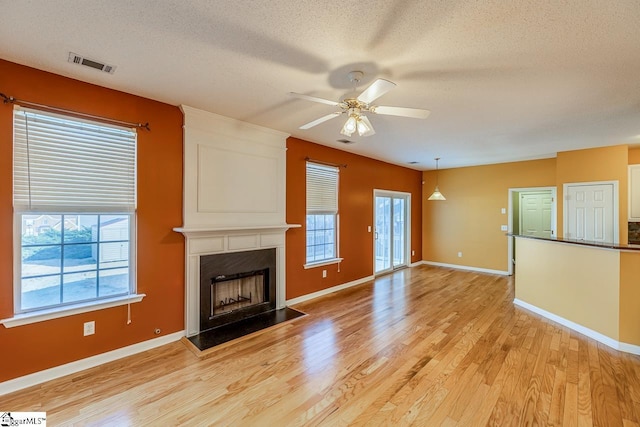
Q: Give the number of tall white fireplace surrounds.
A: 1